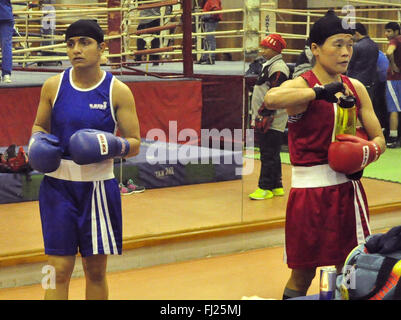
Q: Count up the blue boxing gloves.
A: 2